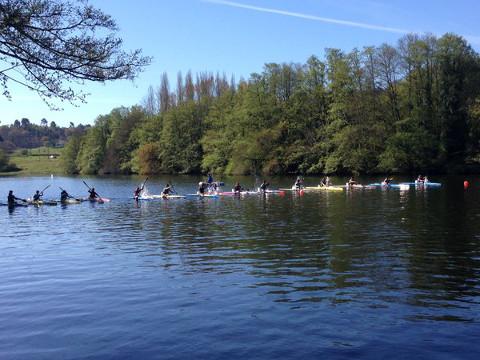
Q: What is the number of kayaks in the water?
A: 14